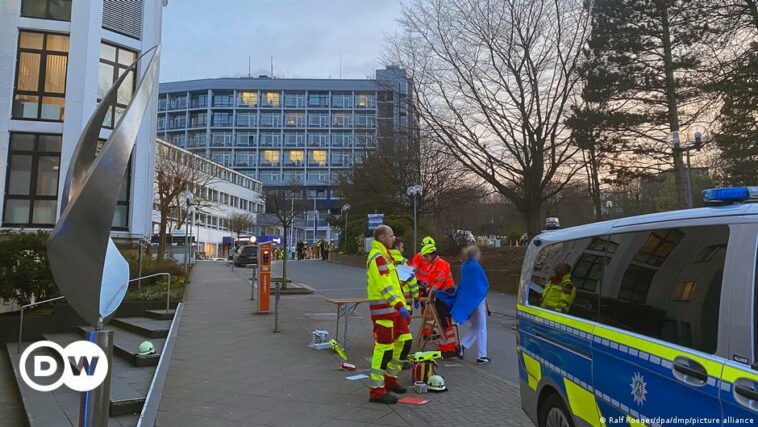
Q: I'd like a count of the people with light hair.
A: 1